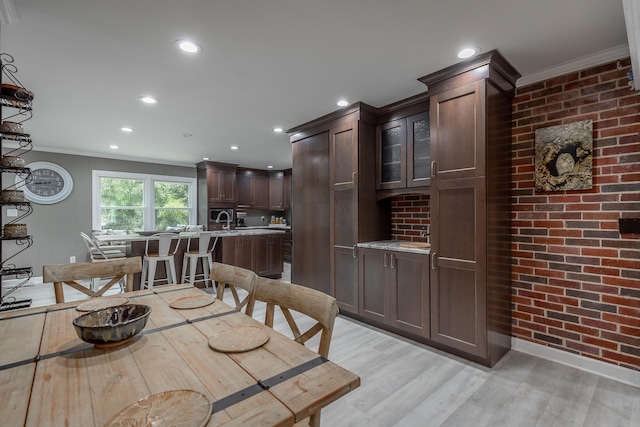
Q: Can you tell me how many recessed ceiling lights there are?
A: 10